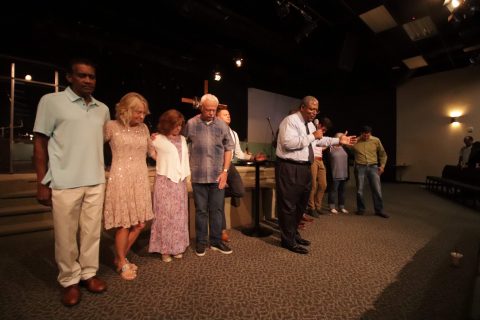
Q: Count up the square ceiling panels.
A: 3